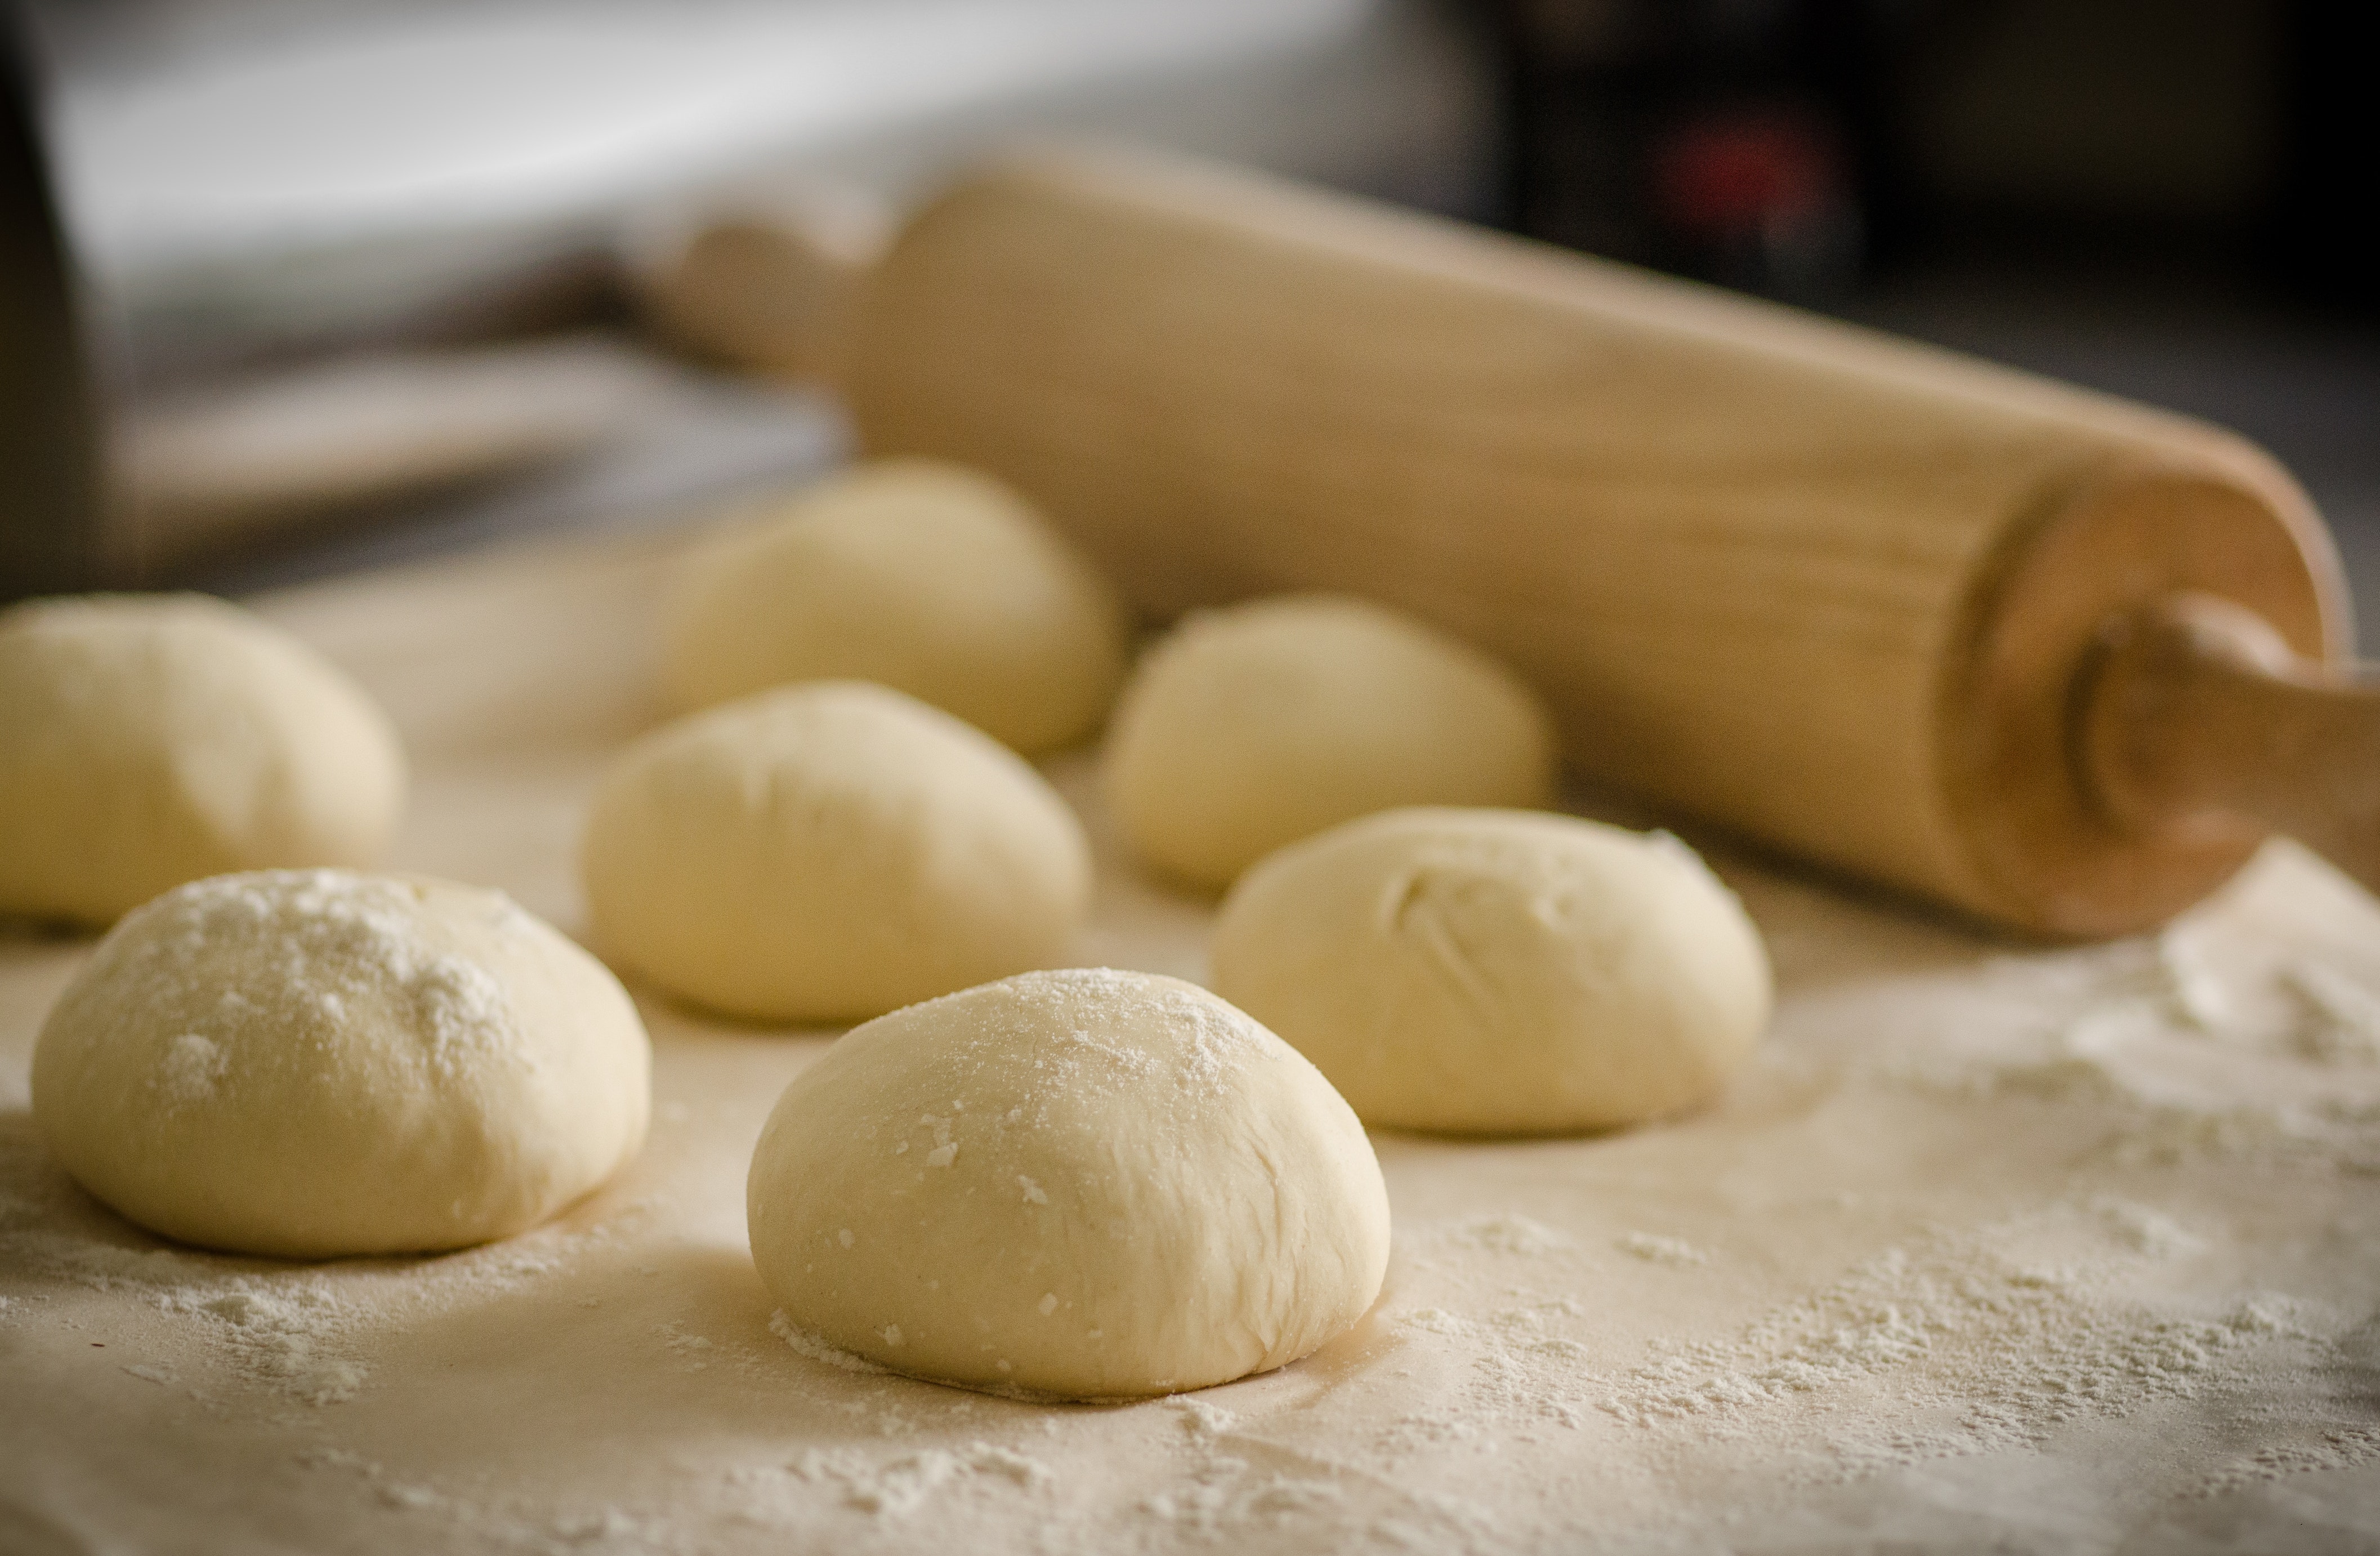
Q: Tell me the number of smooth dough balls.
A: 7